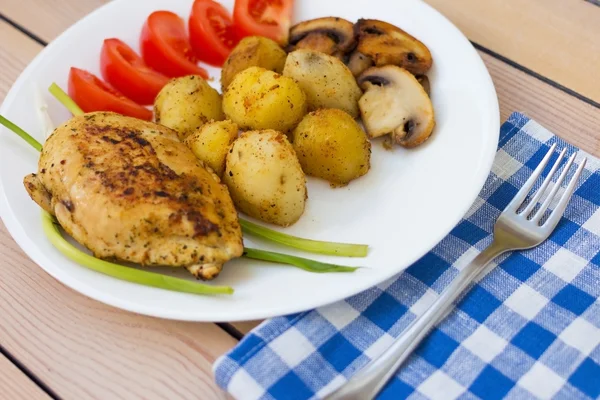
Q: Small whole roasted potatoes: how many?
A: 7